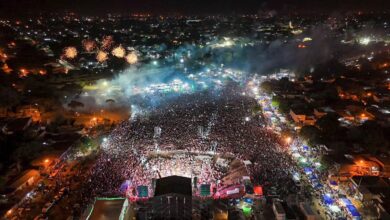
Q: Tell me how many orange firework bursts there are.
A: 6